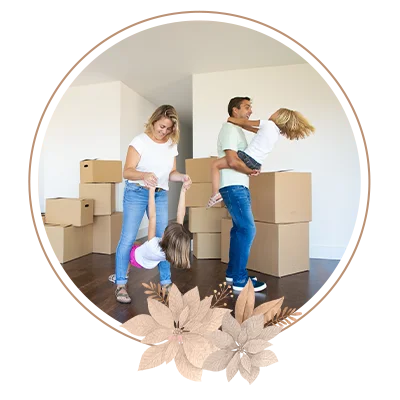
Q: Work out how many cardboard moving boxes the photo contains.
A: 11